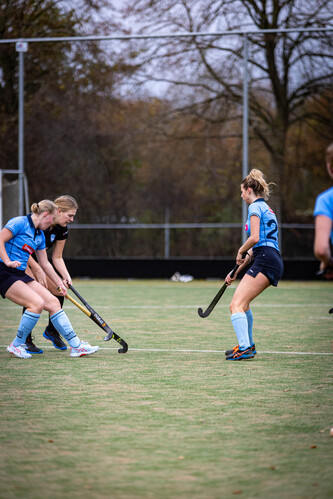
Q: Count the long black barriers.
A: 1